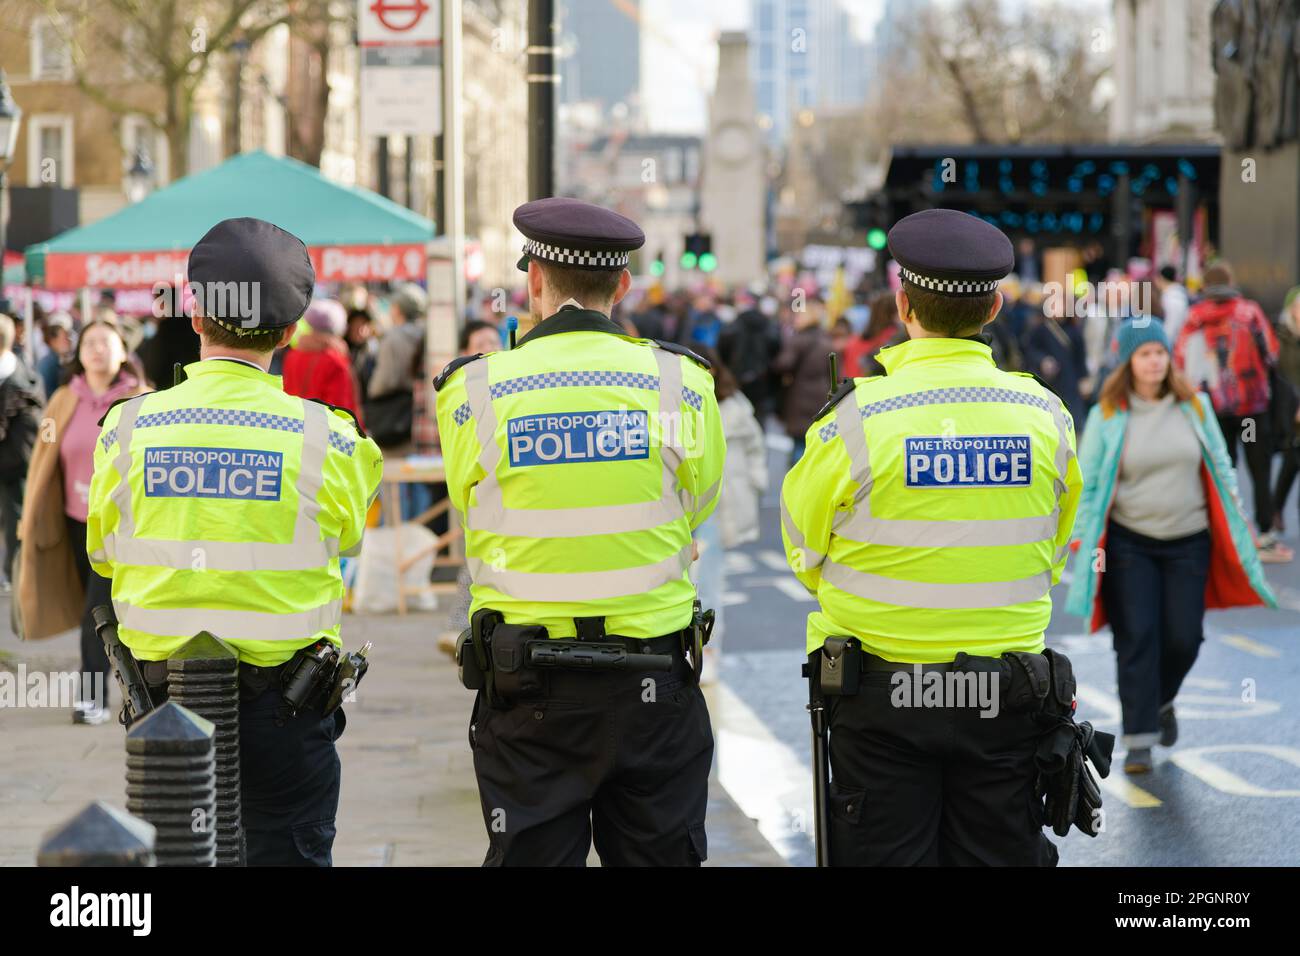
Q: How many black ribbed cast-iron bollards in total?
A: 3